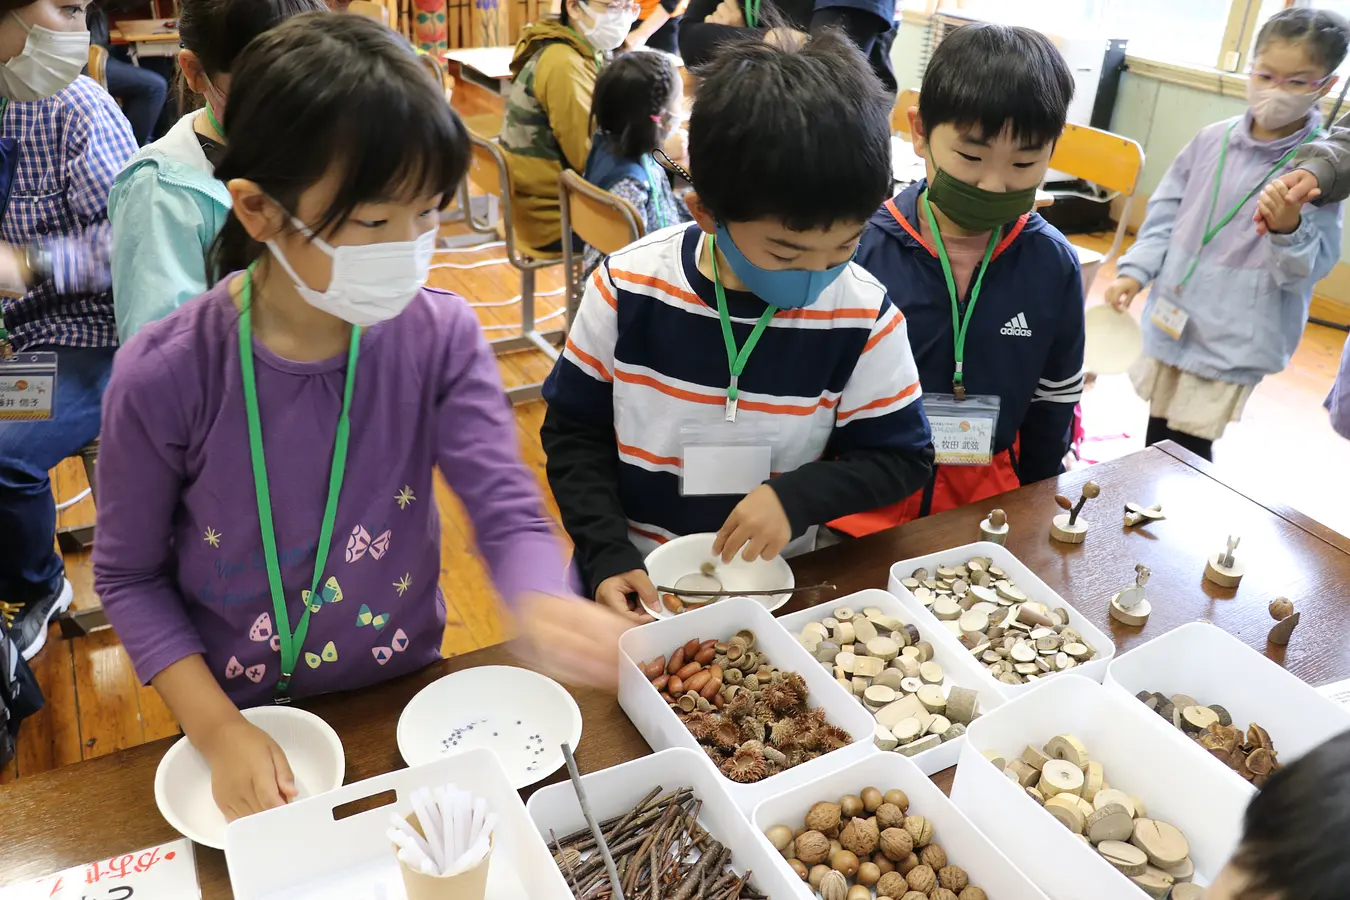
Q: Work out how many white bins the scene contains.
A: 8